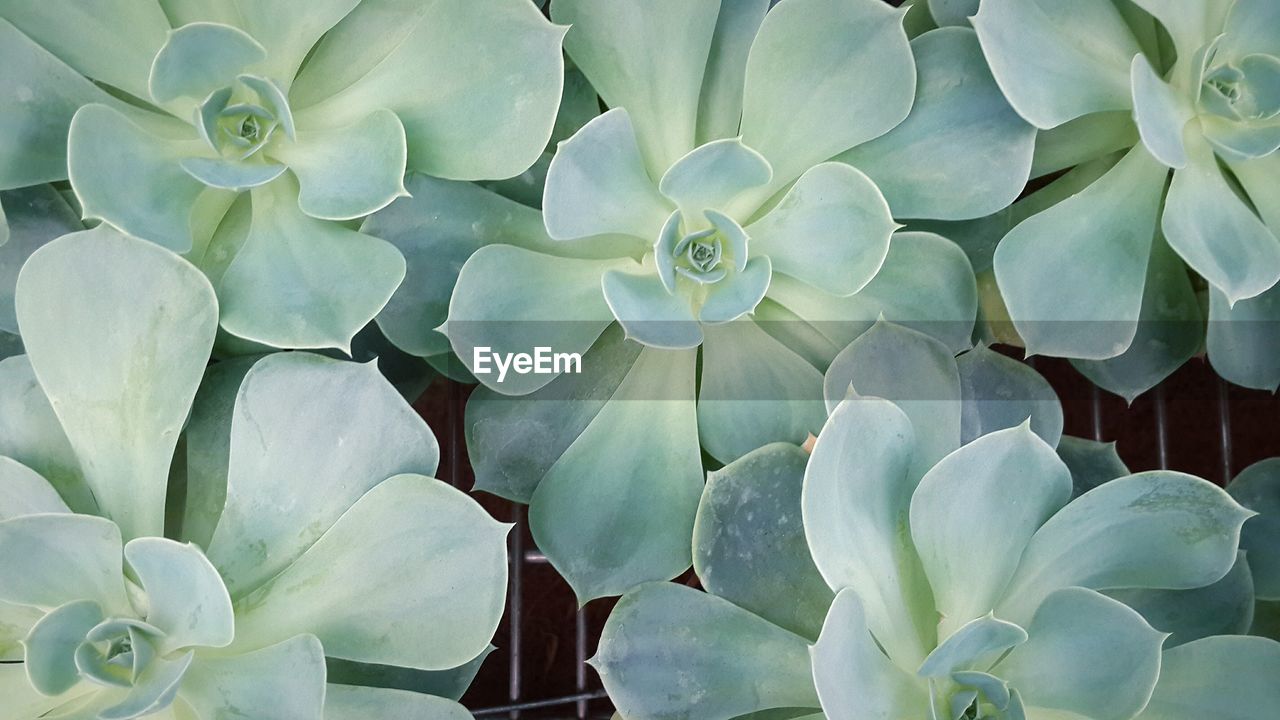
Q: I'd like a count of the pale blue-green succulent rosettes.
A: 5